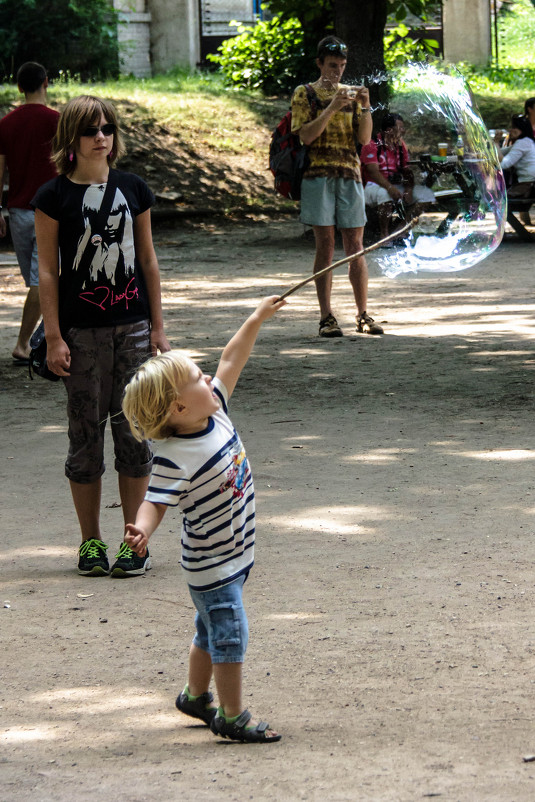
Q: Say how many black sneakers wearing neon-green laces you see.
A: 2